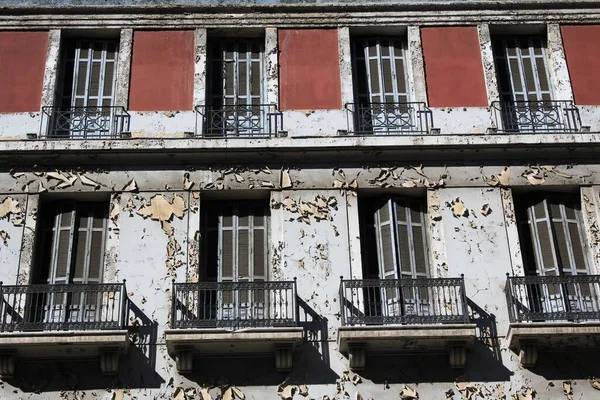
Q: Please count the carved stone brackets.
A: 7